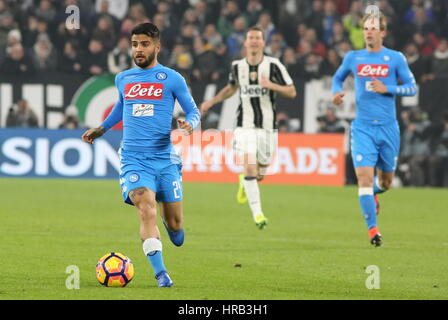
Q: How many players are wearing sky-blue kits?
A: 2